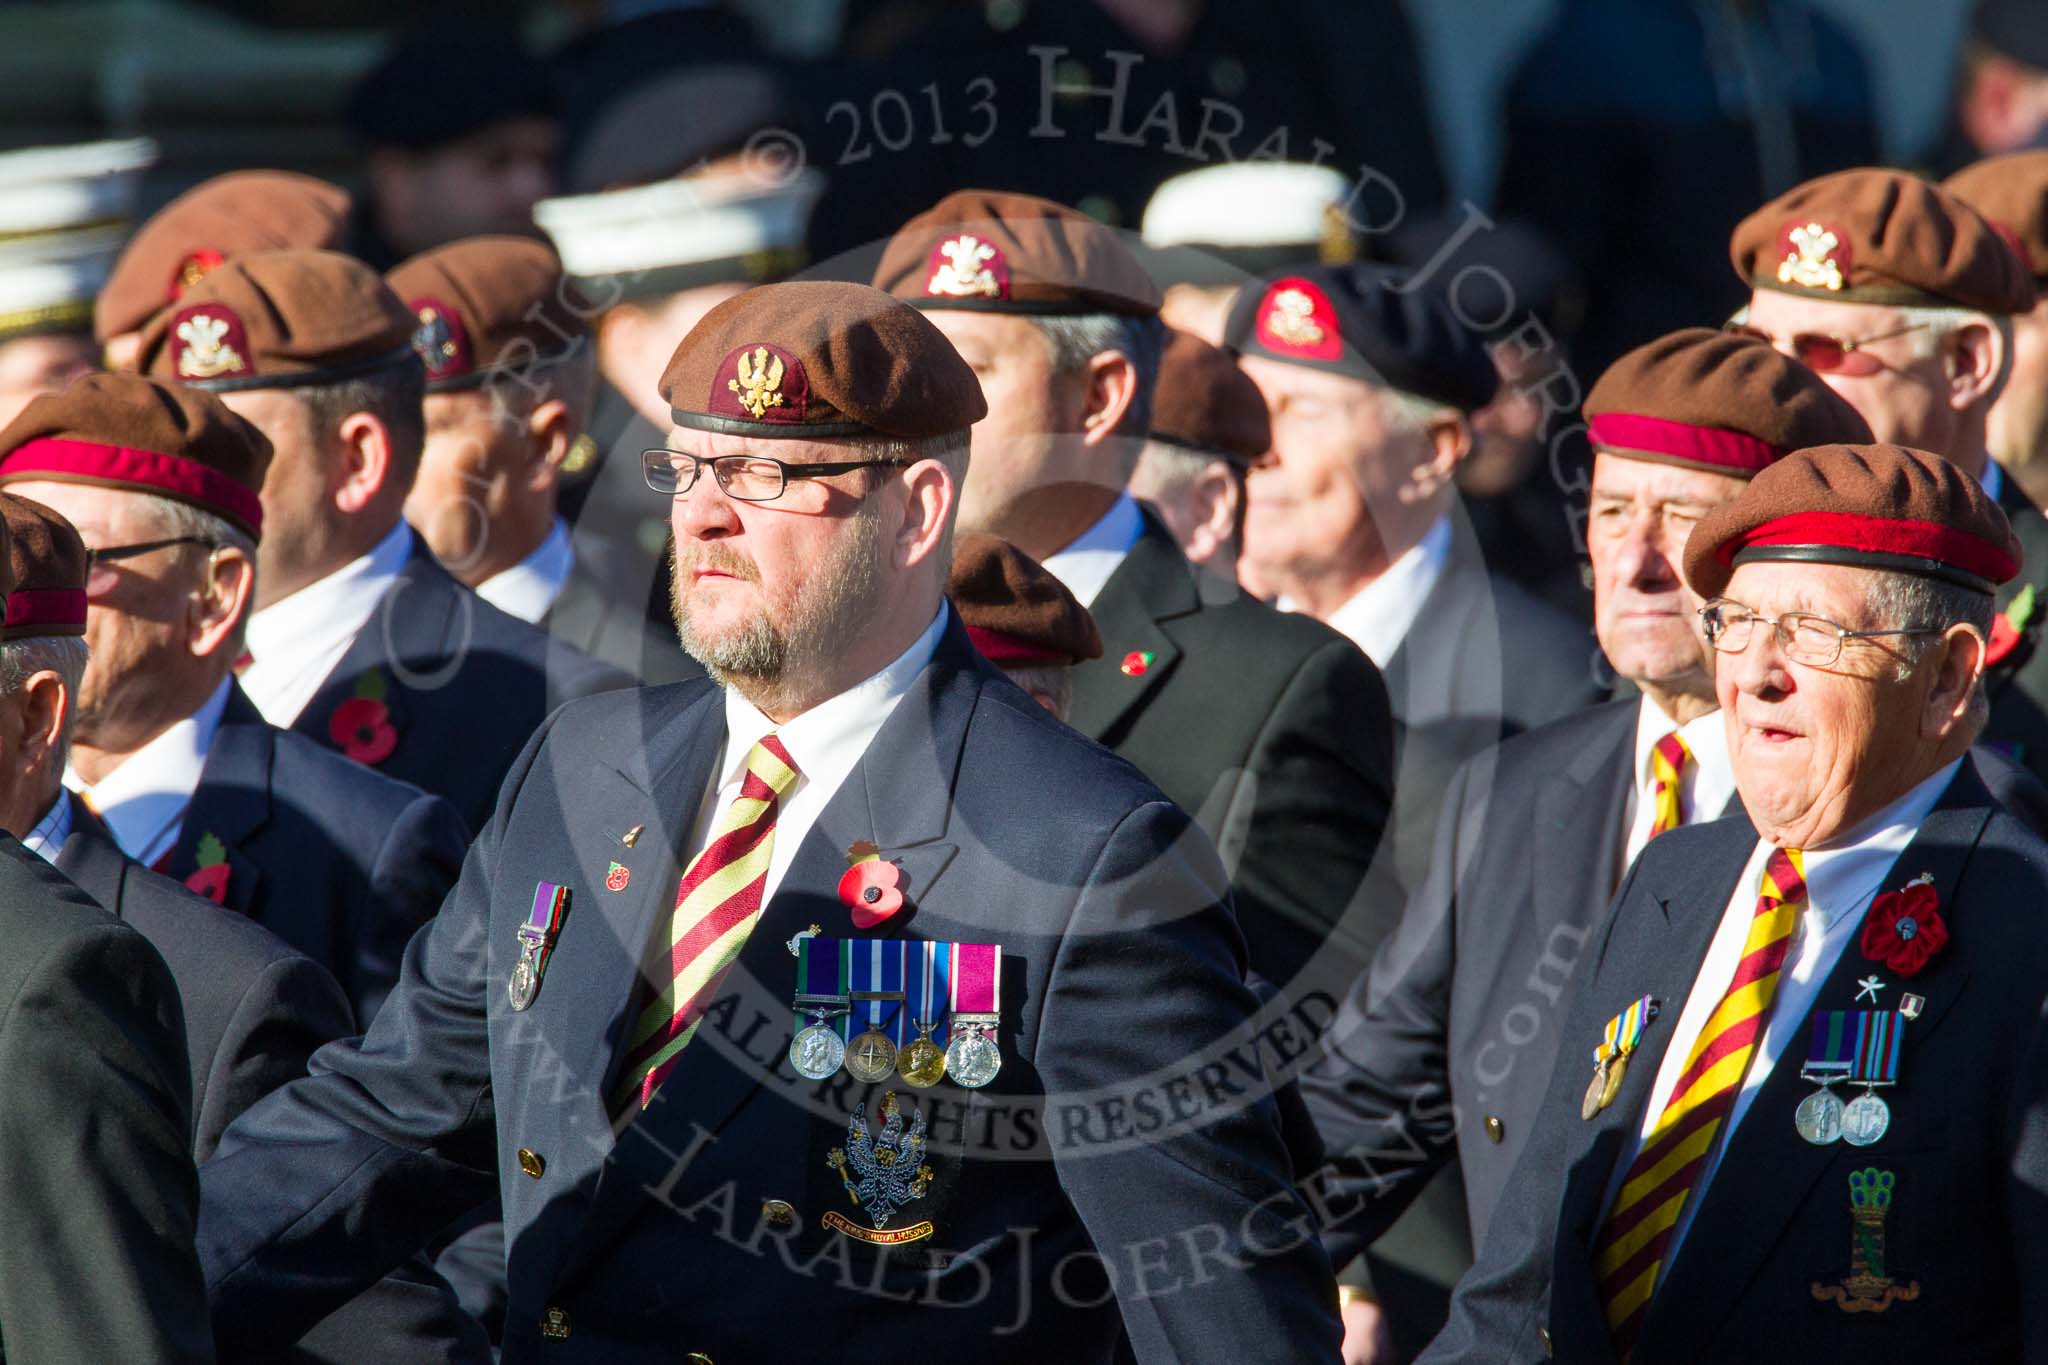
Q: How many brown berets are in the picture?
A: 13